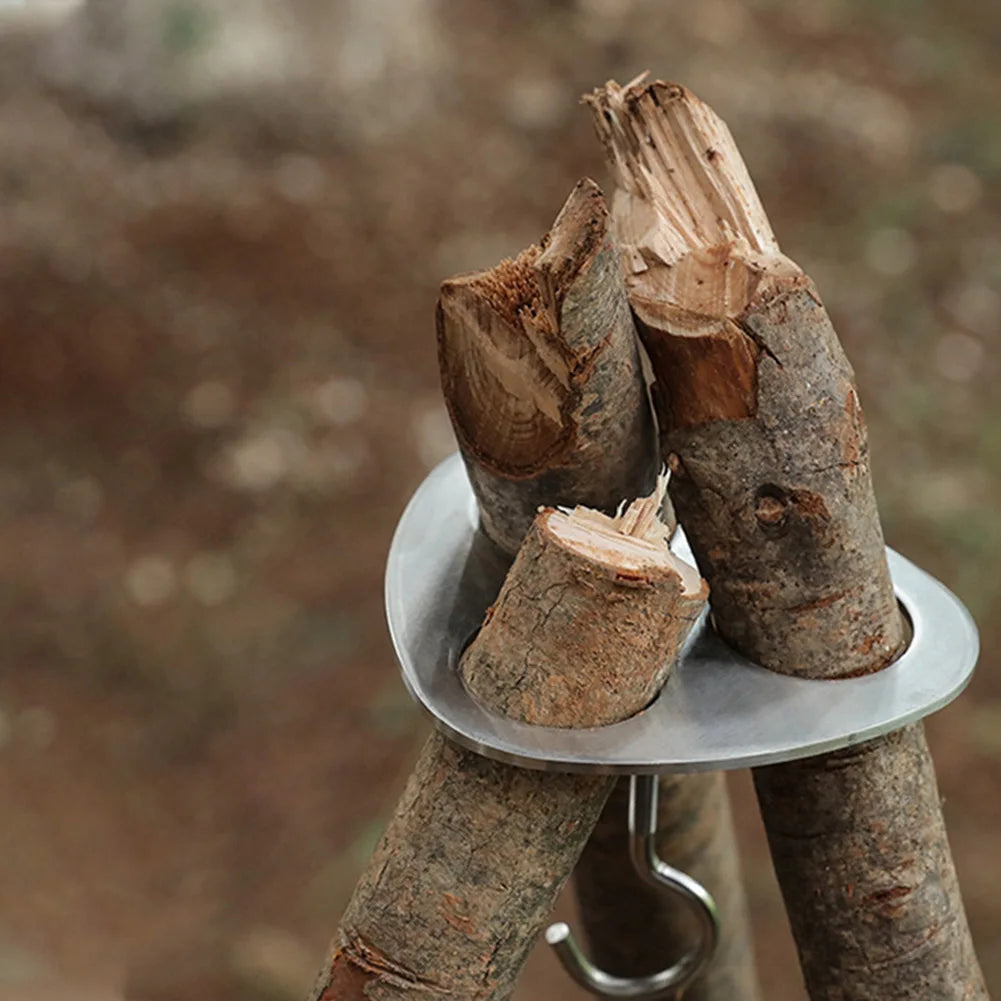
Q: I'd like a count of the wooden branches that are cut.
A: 3